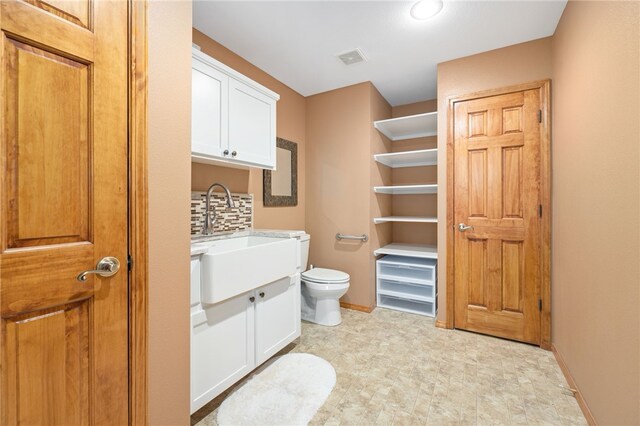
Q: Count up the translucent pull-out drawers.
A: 3